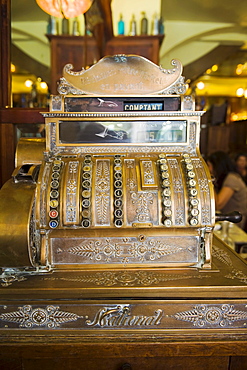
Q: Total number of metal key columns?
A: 5